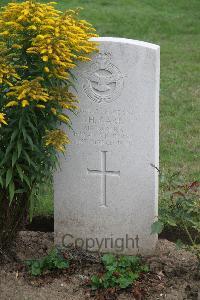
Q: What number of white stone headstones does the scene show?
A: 1